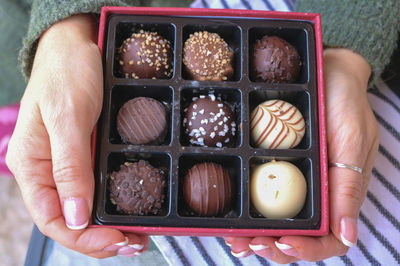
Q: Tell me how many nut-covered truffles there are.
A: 2